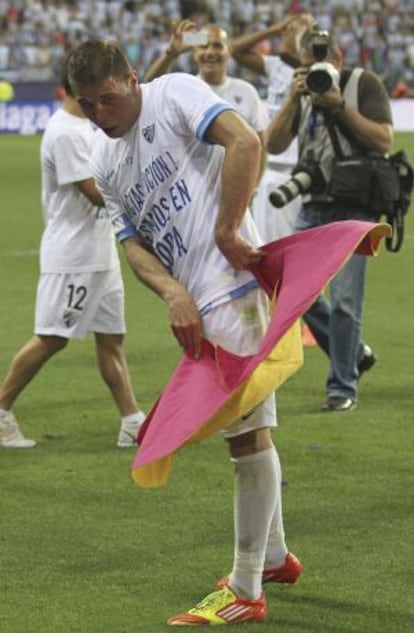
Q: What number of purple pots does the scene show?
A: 0